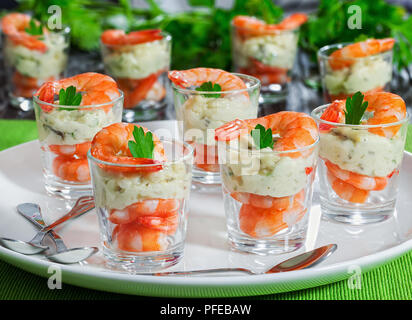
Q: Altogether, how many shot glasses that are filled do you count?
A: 9